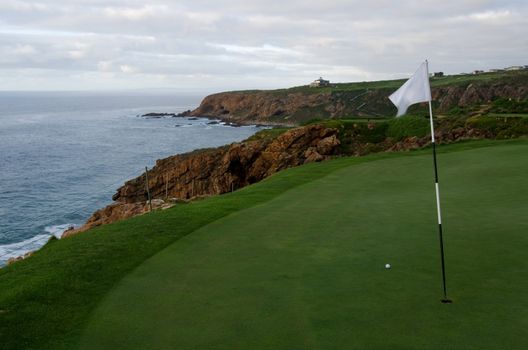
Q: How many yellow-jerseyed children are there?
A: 0